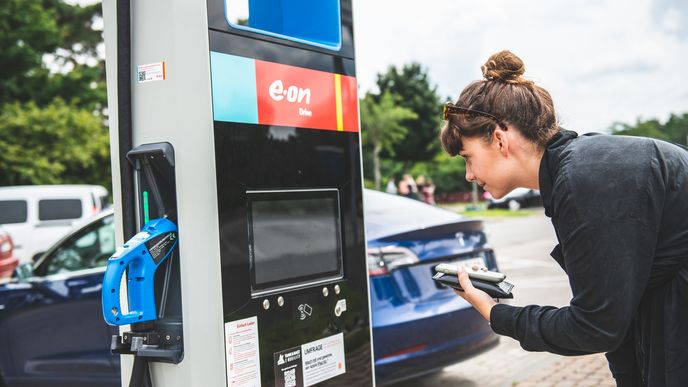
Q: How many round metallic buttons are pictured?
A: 4